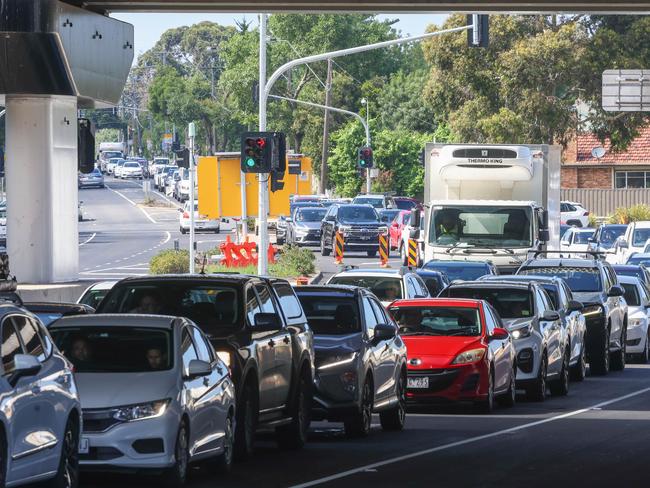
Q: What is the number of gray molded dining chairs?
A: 0